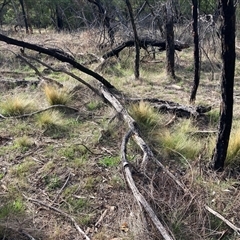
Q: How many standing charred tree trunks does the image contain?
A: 4